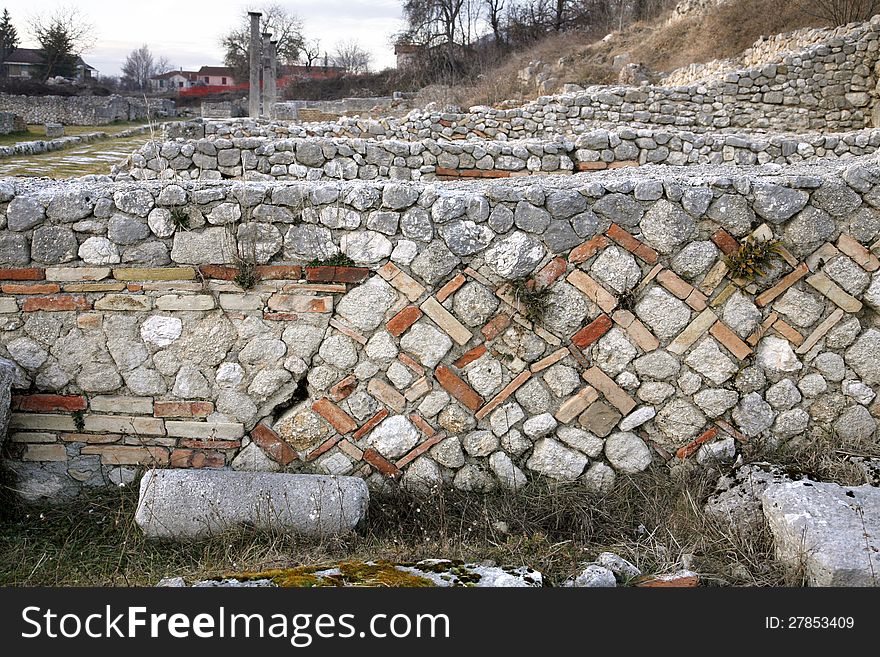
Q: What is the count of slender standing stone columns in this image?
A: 3